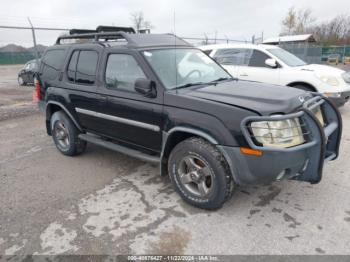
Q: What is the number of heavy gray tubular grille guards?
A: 1